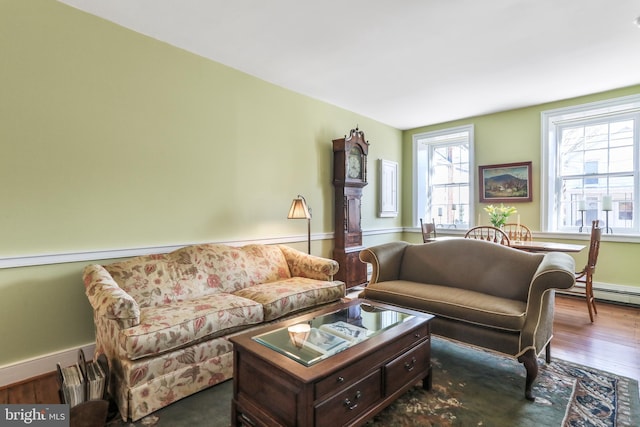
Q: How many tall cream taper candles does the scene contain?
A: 2